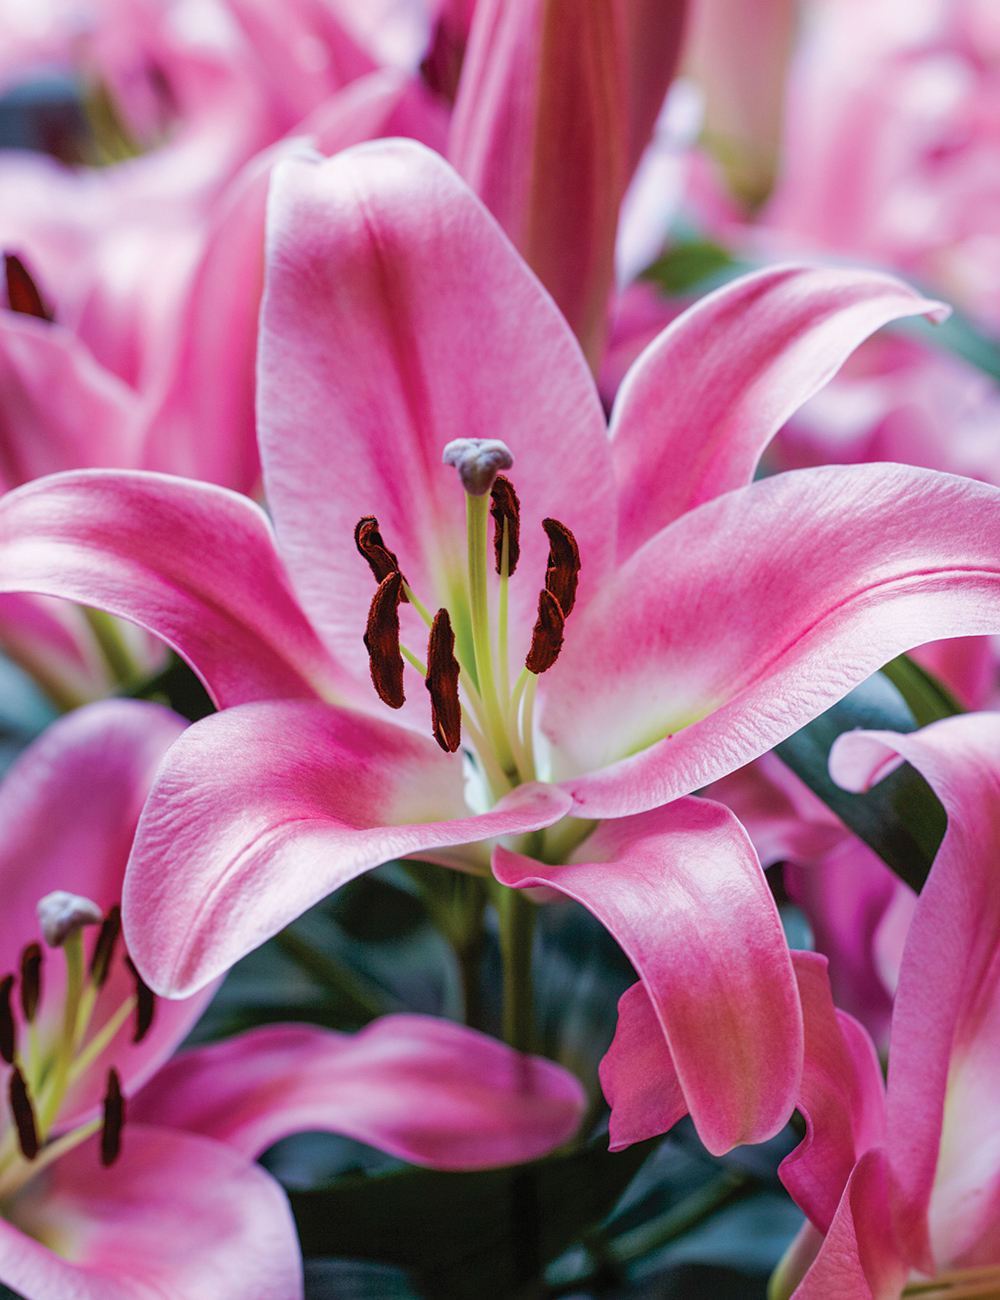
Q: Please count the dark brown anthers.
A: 13